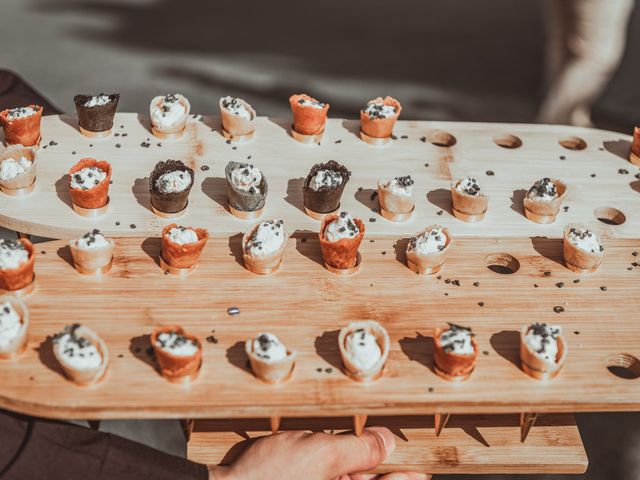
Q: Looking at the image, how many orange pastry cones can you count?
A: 10